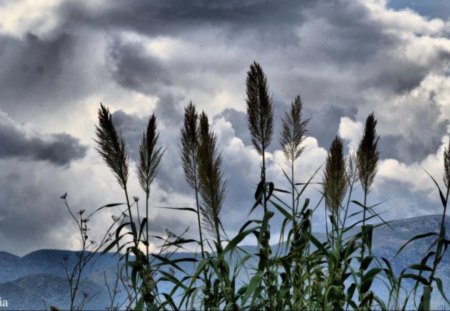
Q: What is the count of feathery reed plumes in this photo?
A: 9